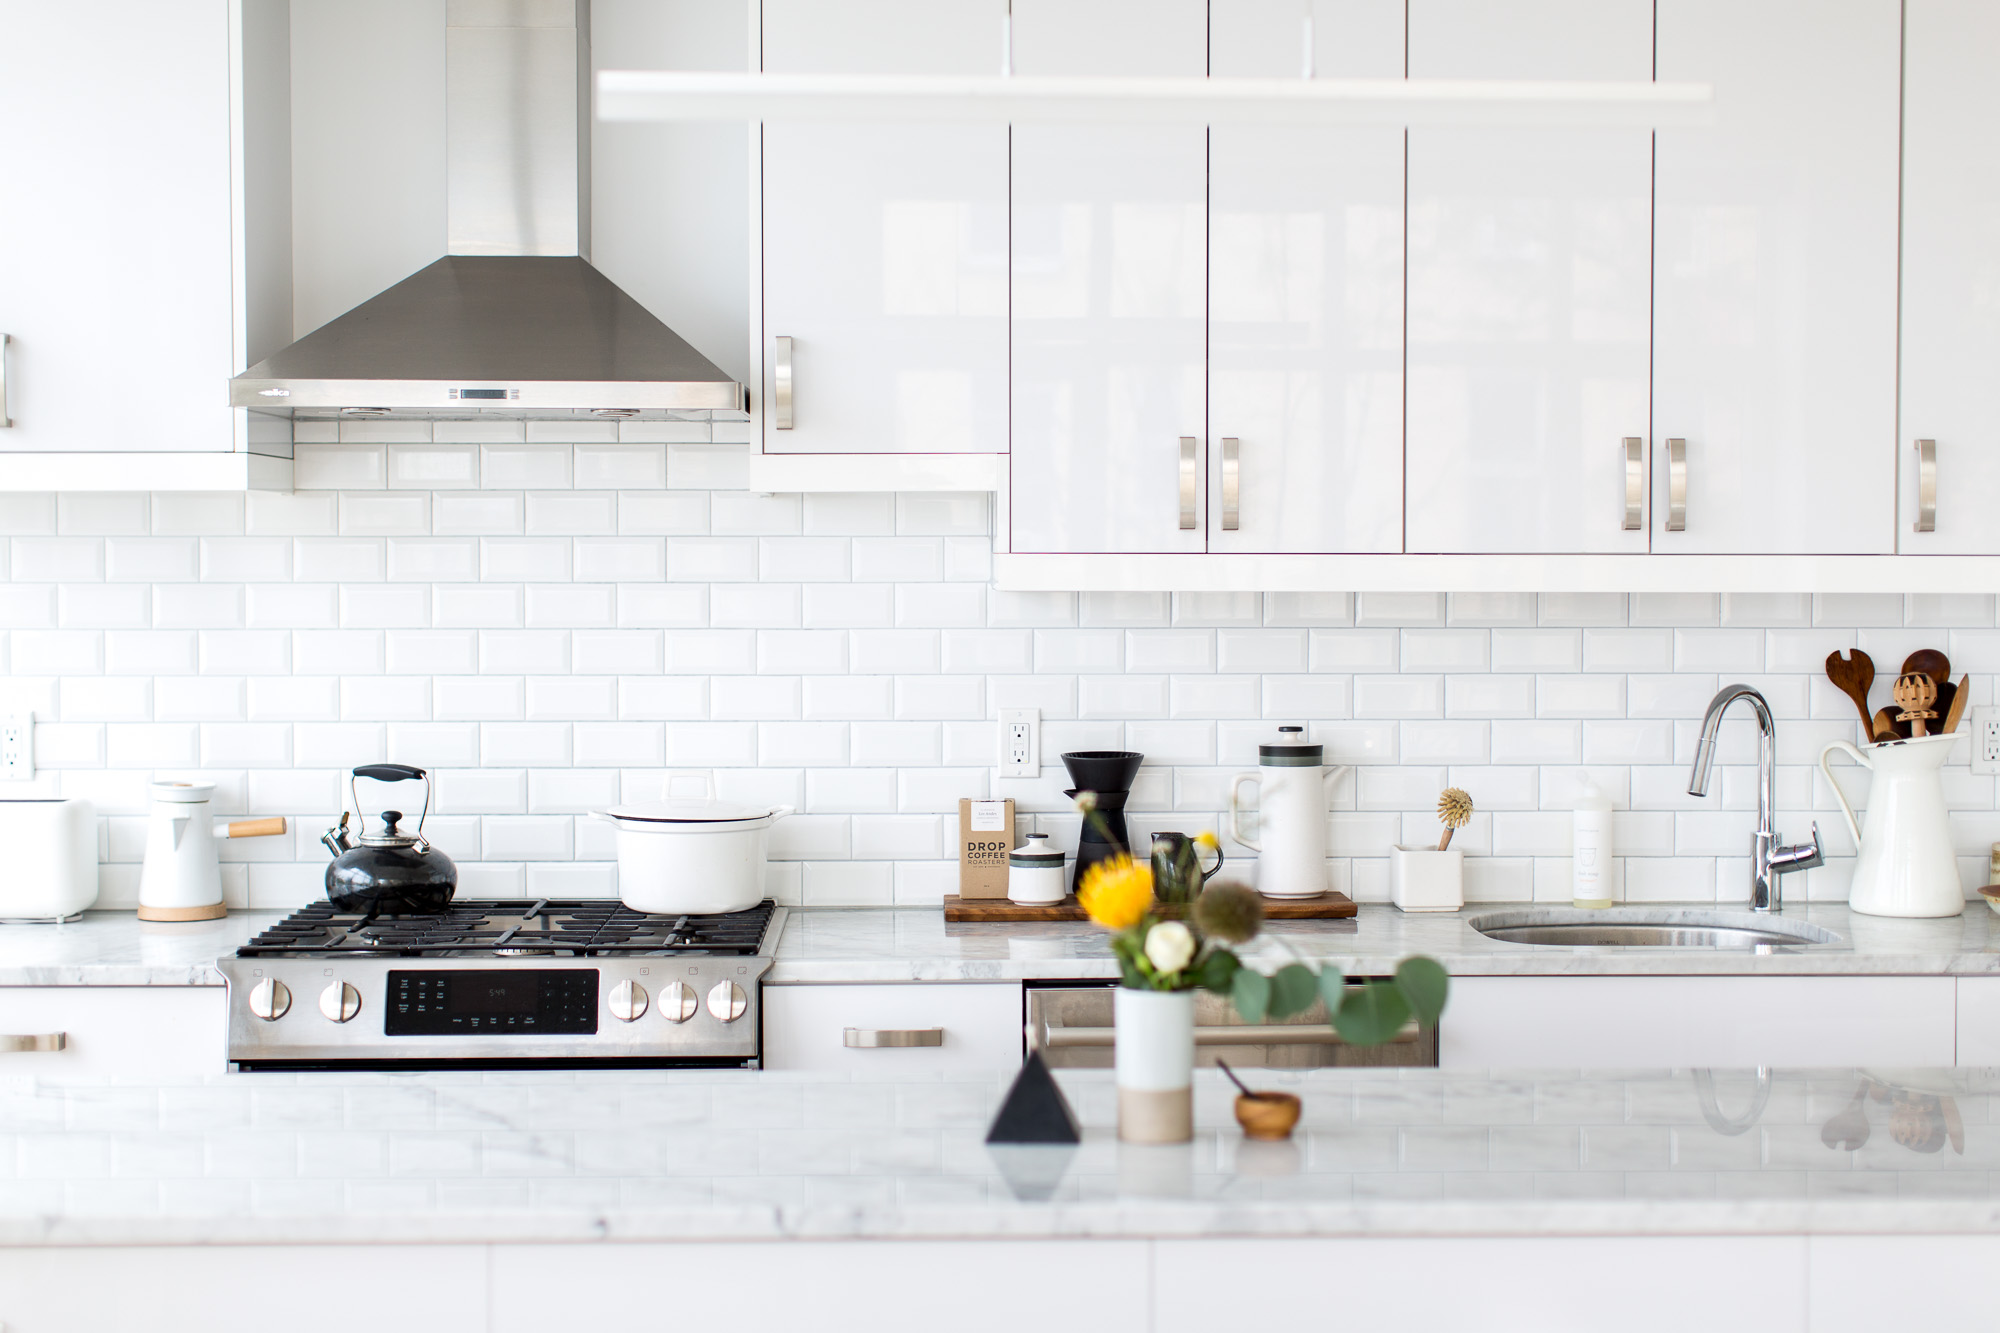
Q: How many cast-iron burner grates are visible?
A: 3